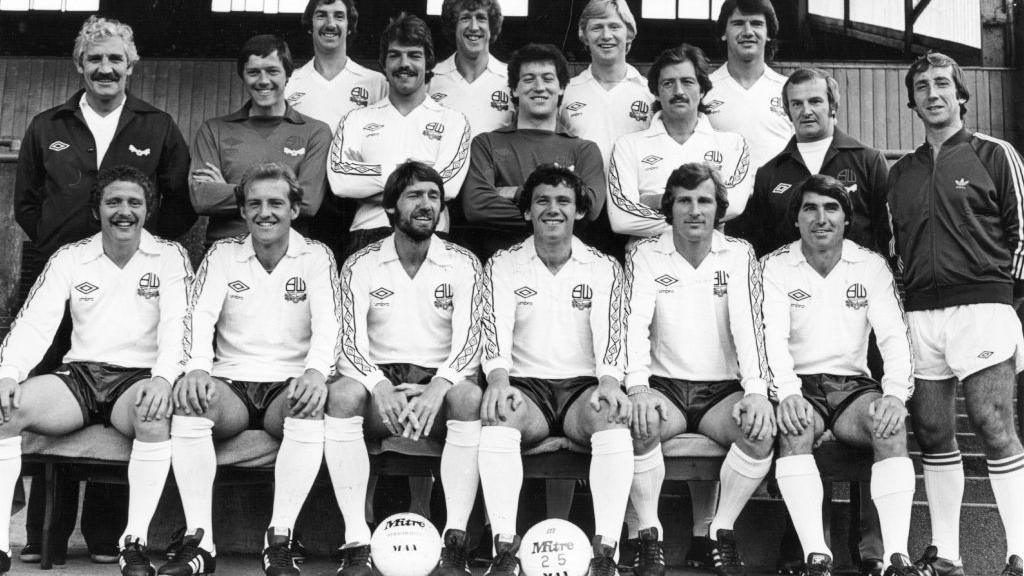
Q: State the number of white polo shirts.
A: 12